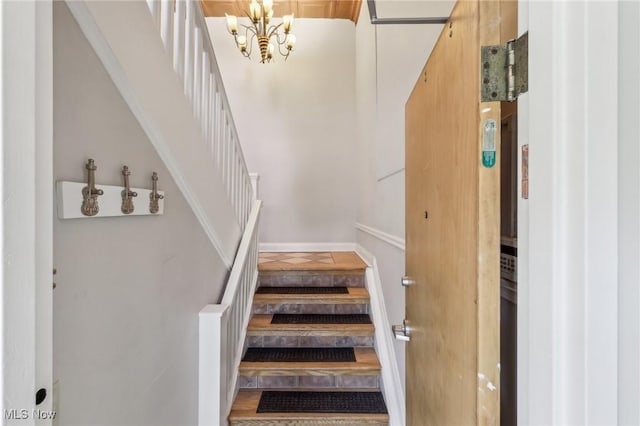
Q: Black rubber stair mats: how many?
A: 4